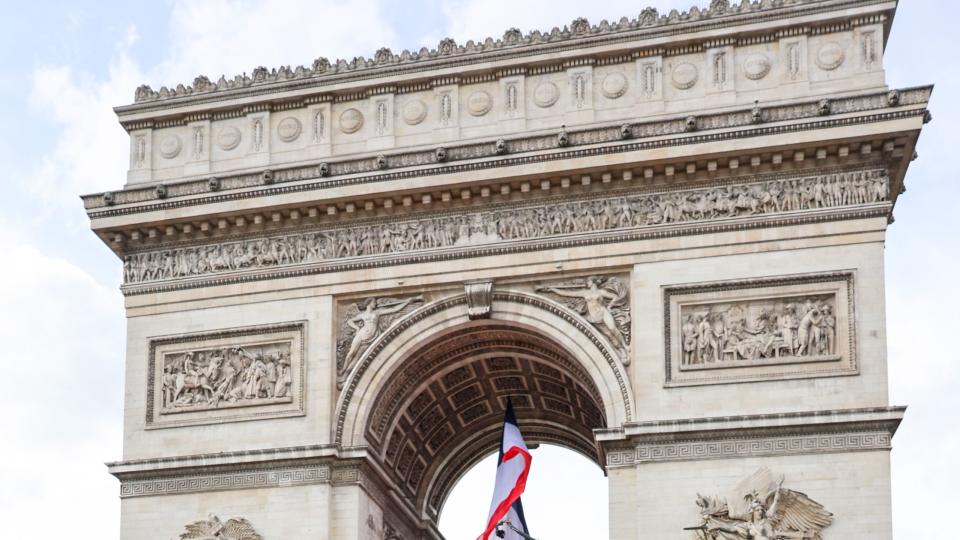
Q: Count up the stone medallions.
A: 11